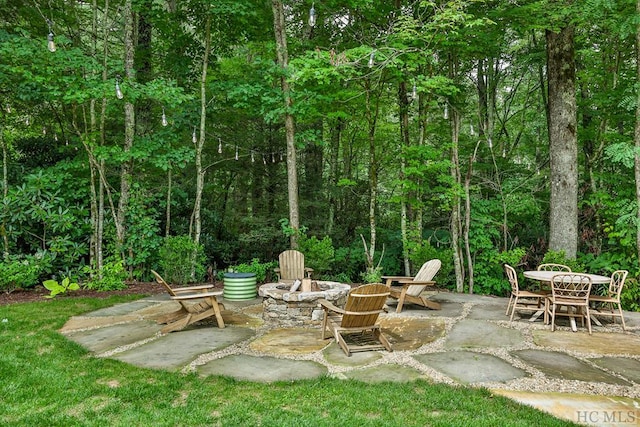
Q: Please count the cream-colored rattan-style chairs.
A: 4